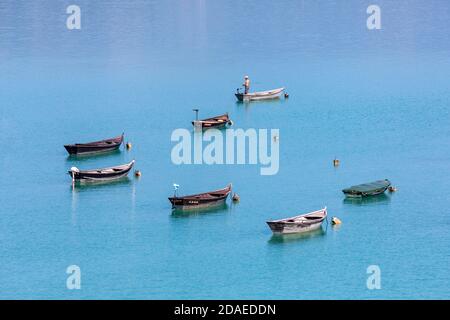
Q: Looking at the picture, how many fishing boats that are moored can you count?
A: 7